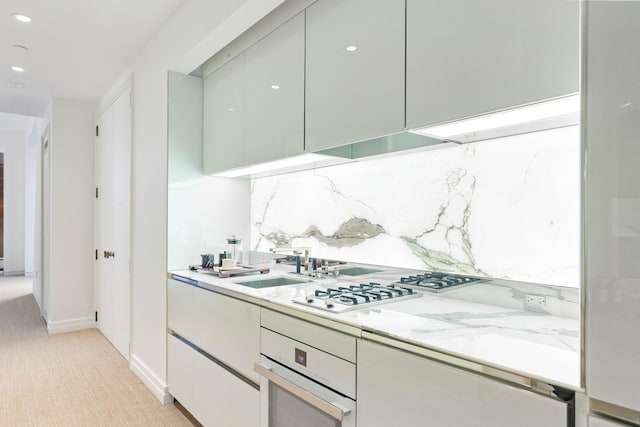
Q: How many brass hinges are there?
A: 4